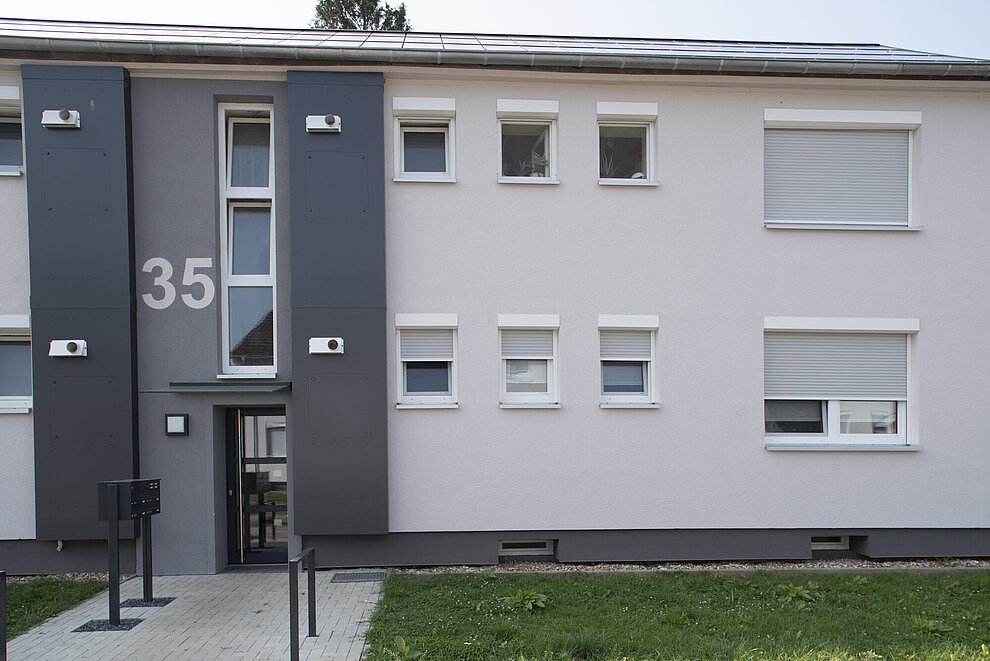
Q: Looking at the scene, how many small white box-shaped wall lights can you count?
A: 4